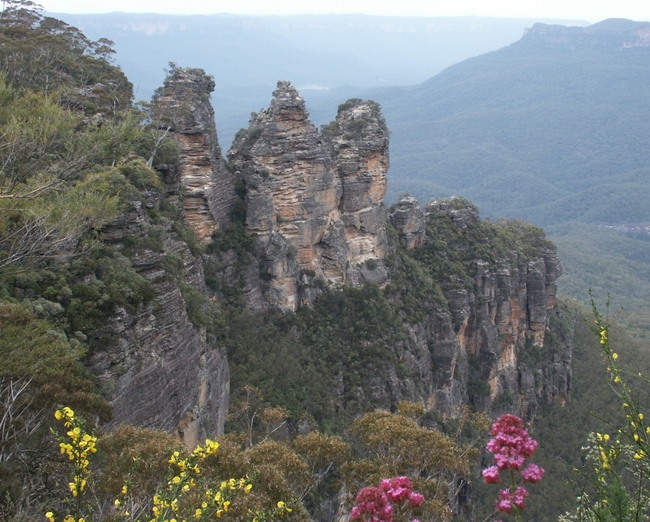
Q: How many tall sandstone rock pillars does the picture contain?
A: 3